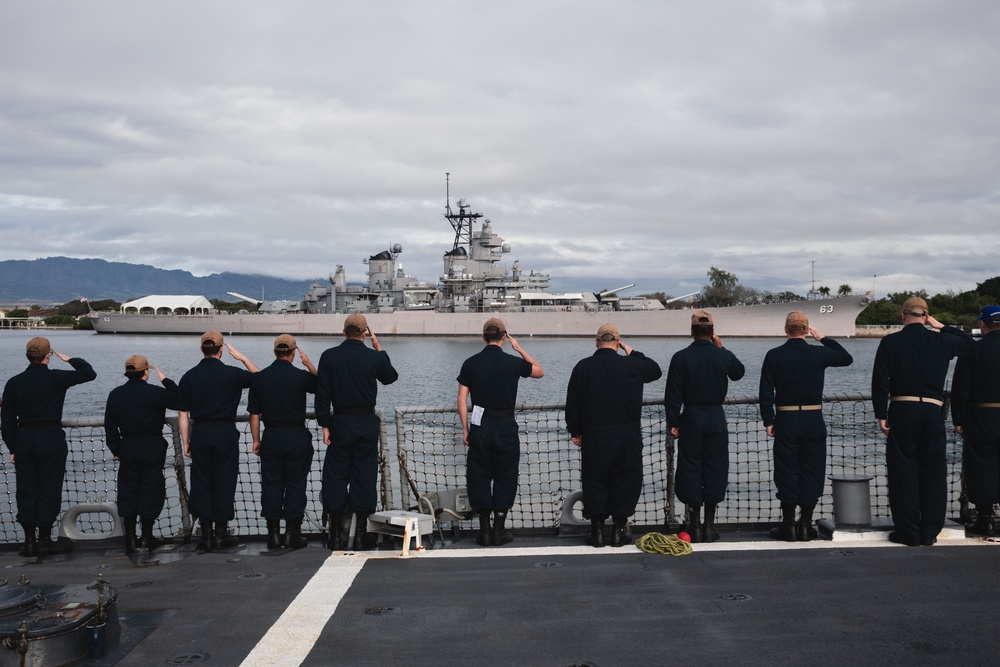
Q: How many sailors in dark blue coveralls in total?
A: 11